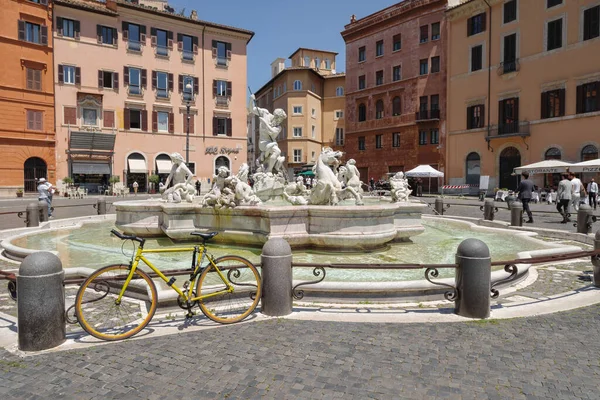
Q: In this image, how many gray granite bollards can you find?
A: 11